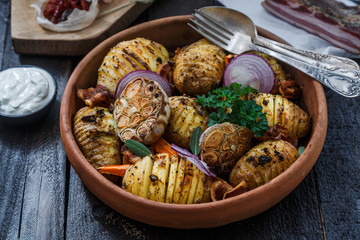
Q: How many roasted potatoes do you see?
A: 8